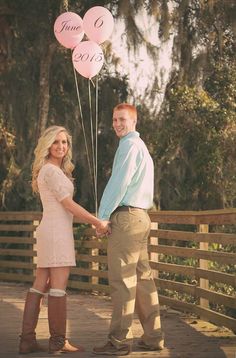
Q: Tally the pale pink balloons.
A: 3